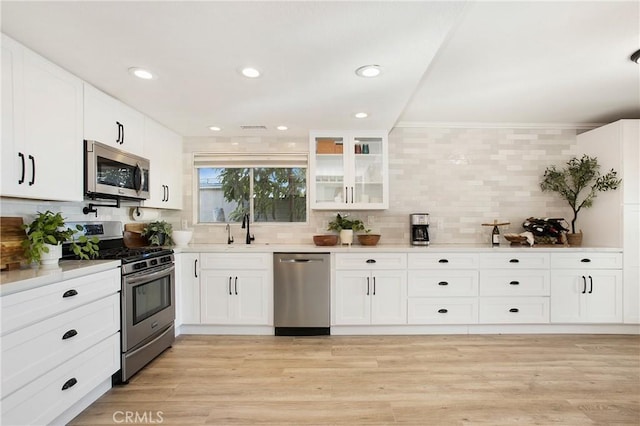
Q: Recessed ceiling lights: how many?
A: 6